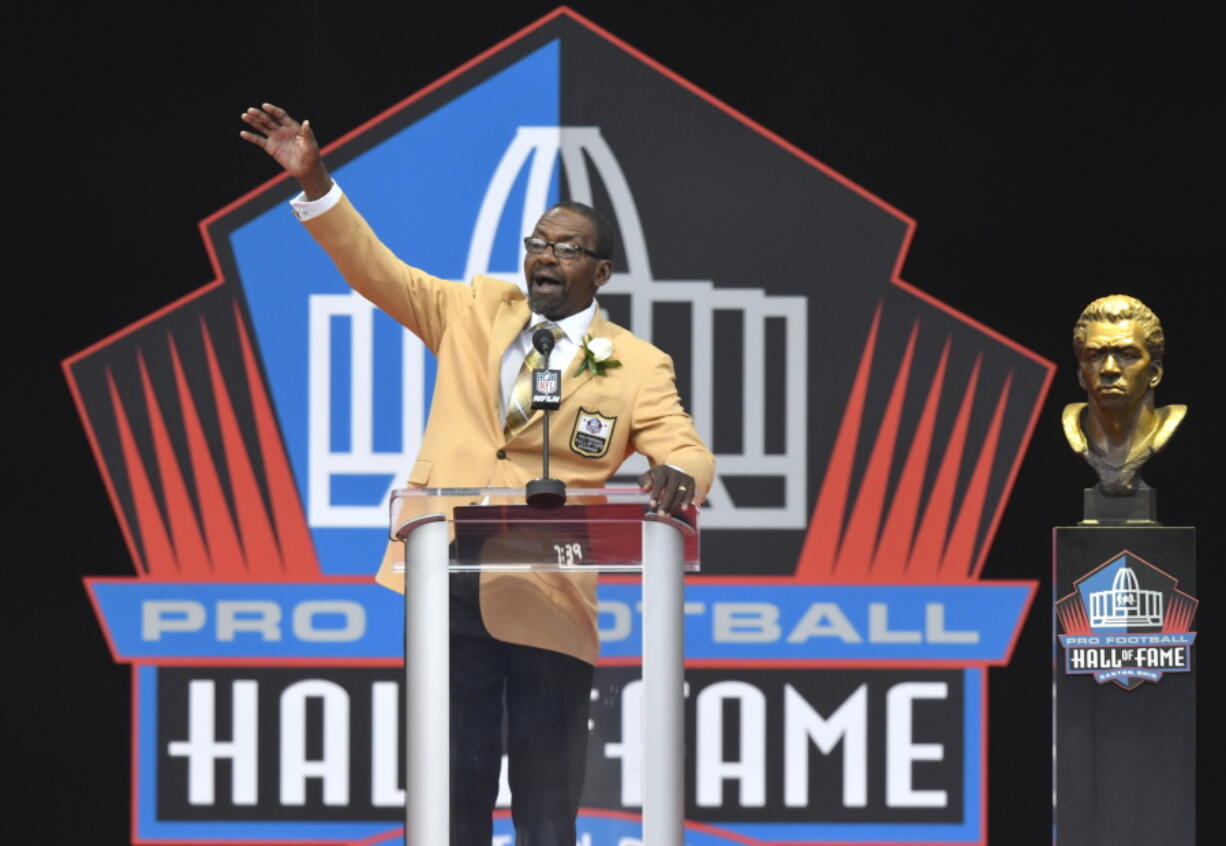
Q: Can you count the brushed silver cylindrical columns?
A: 2